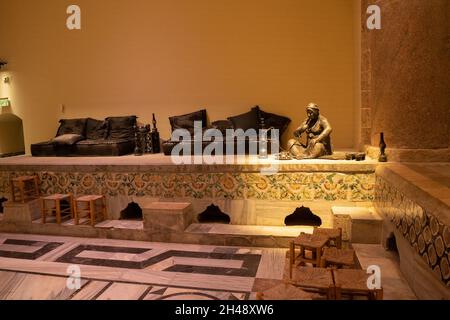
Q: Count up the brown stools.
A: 9